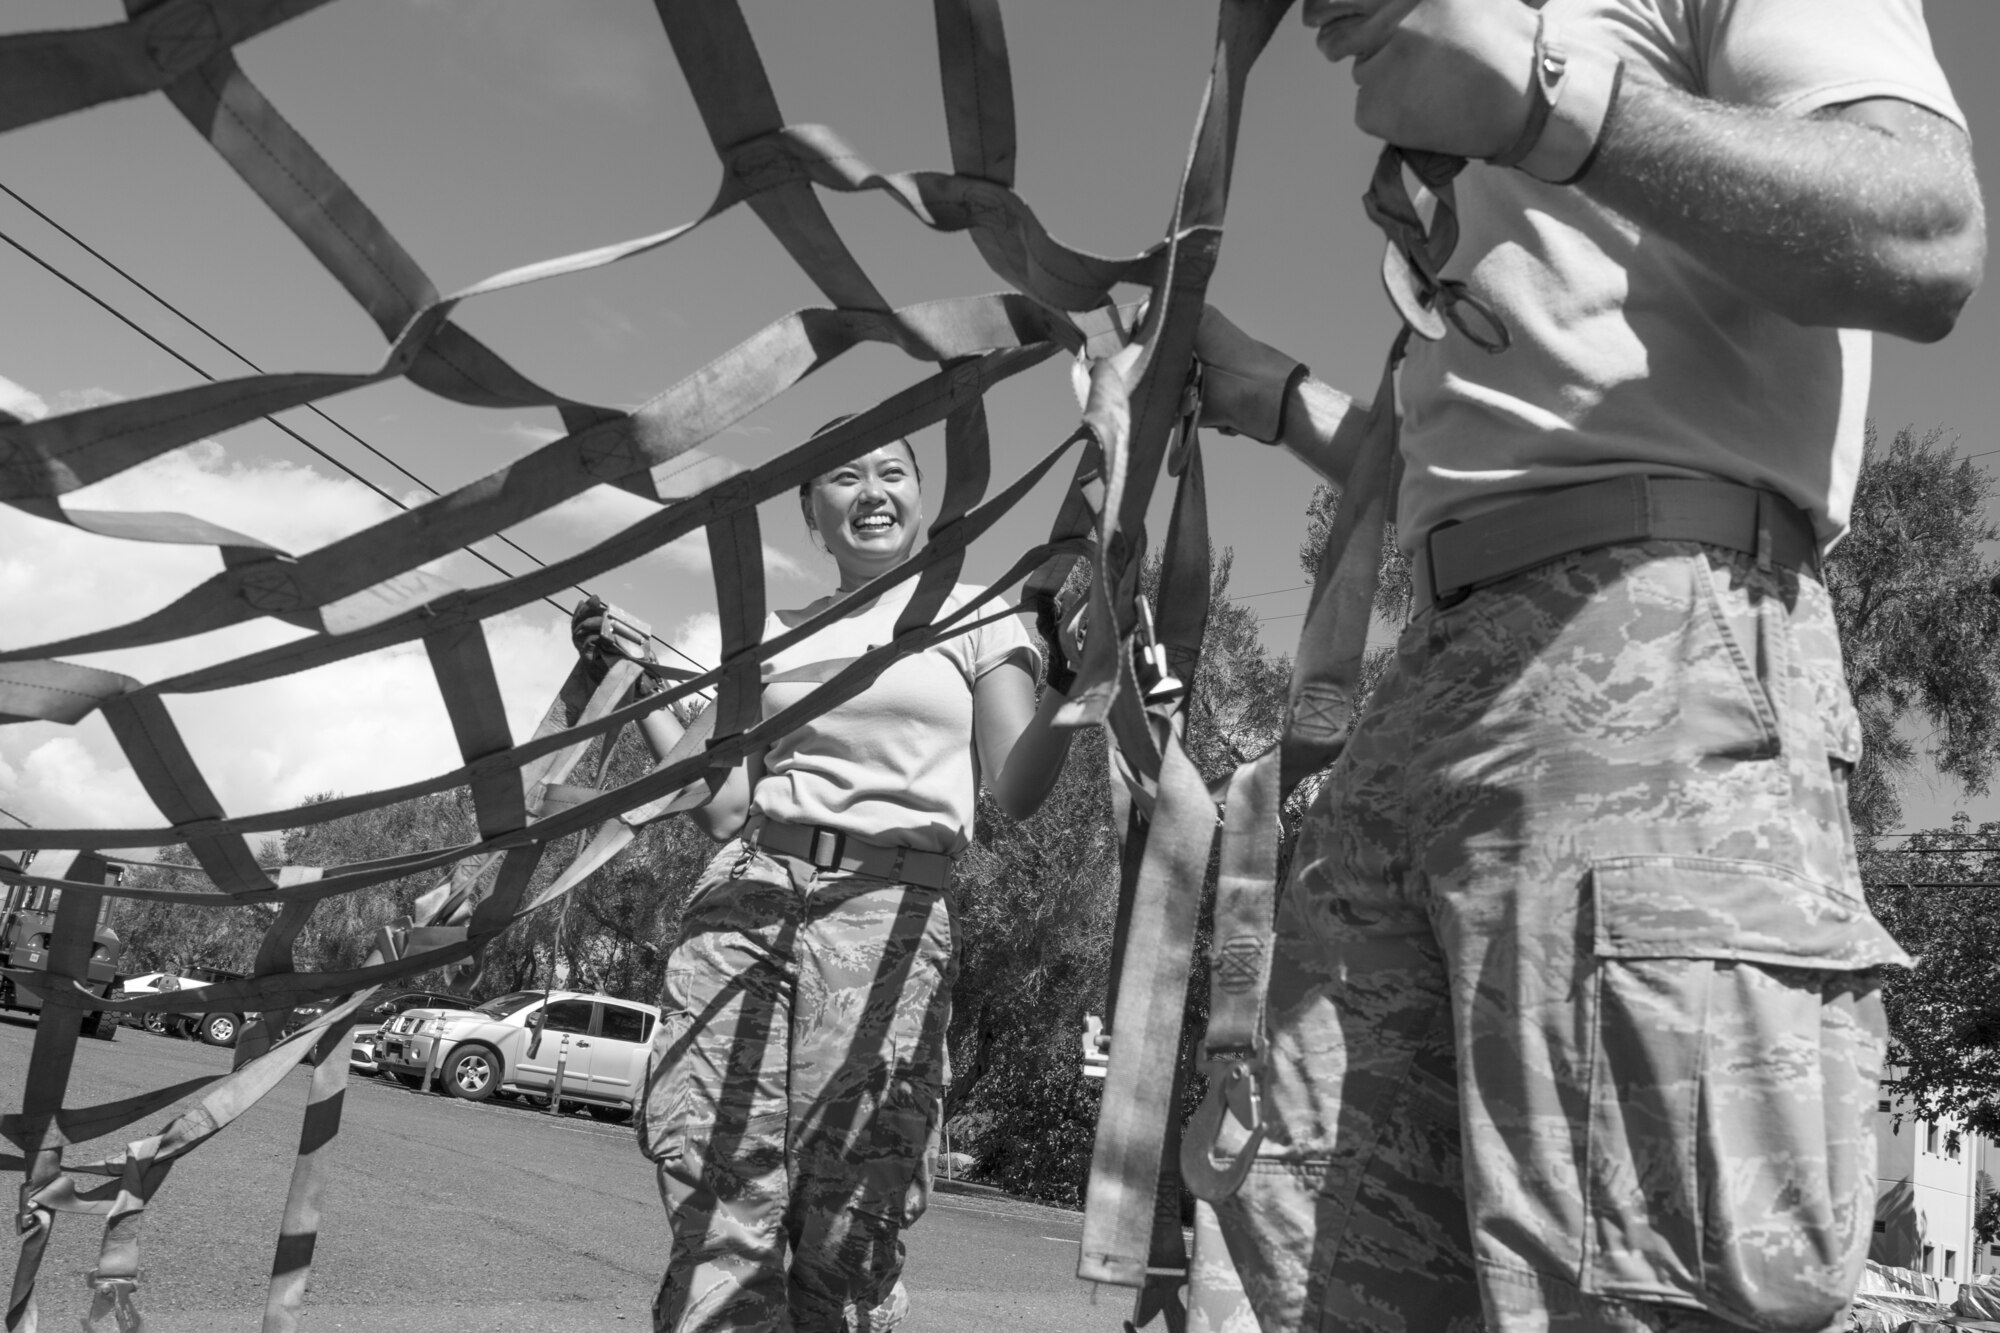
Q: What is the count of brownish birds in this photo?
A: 0